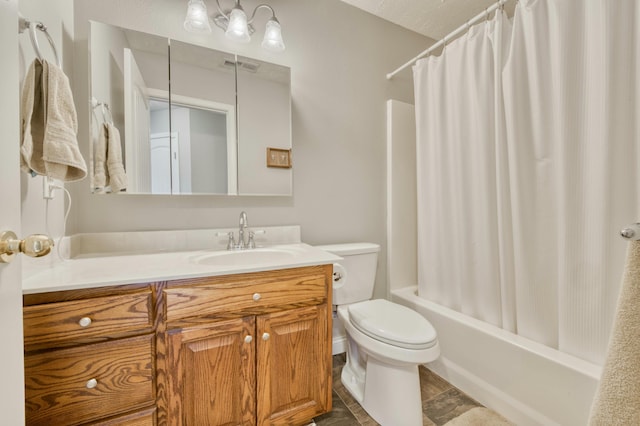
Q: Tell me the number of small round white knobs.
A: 5